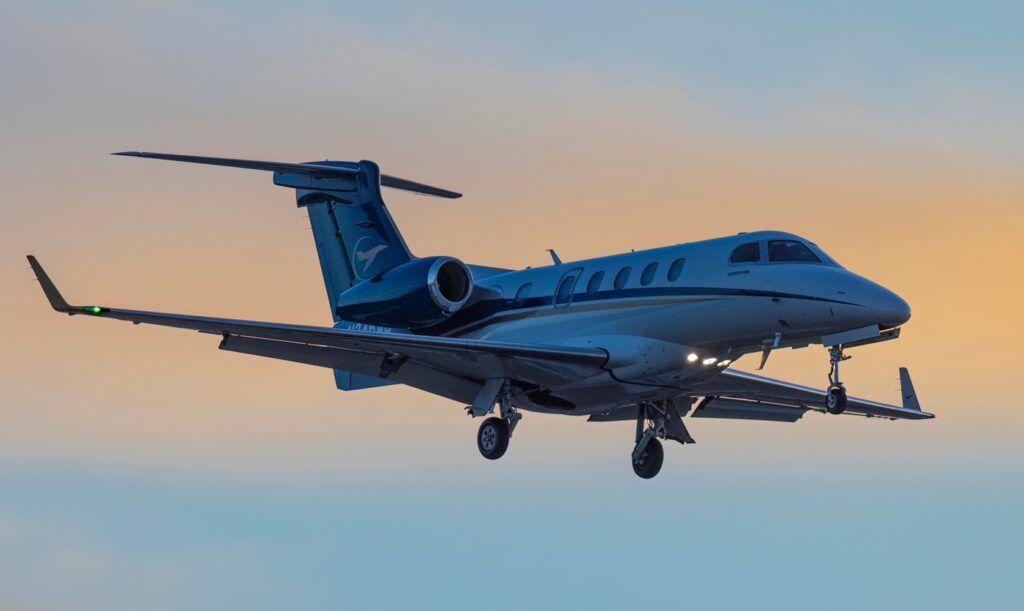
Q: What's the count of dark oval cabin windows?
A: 6